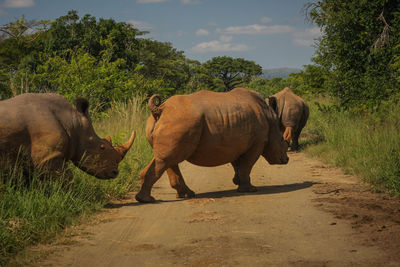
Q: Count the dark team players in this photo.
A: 0